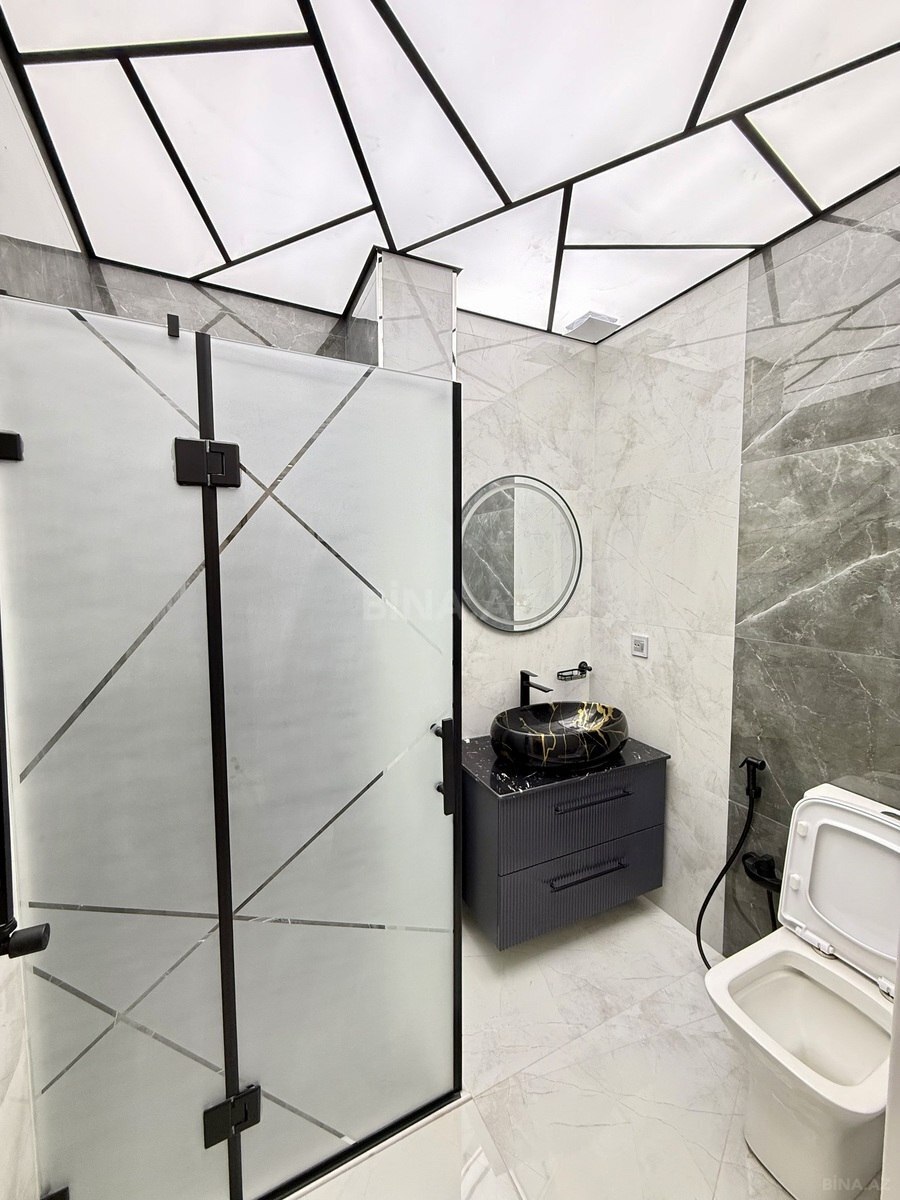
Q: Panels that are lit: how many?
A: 11